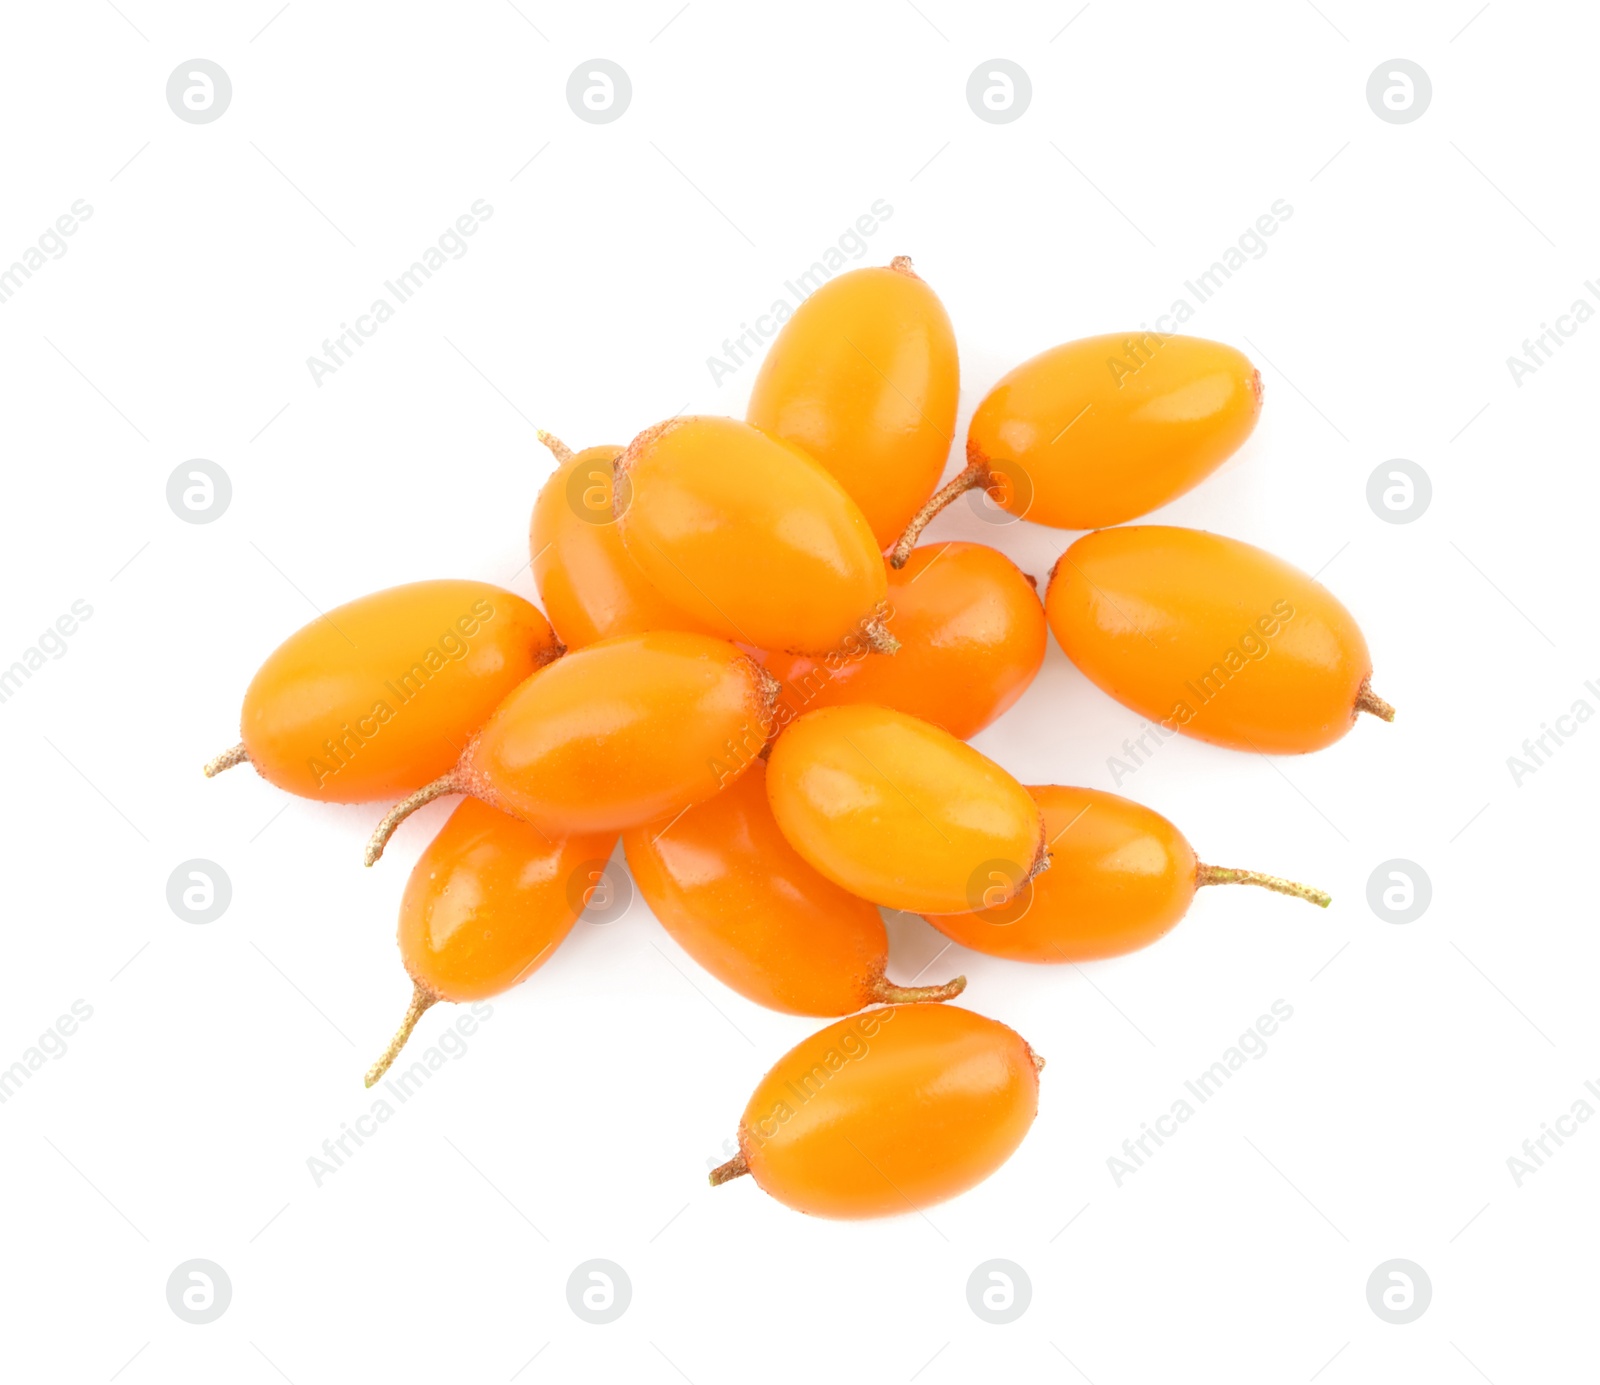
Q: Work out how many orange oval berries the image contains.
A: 13